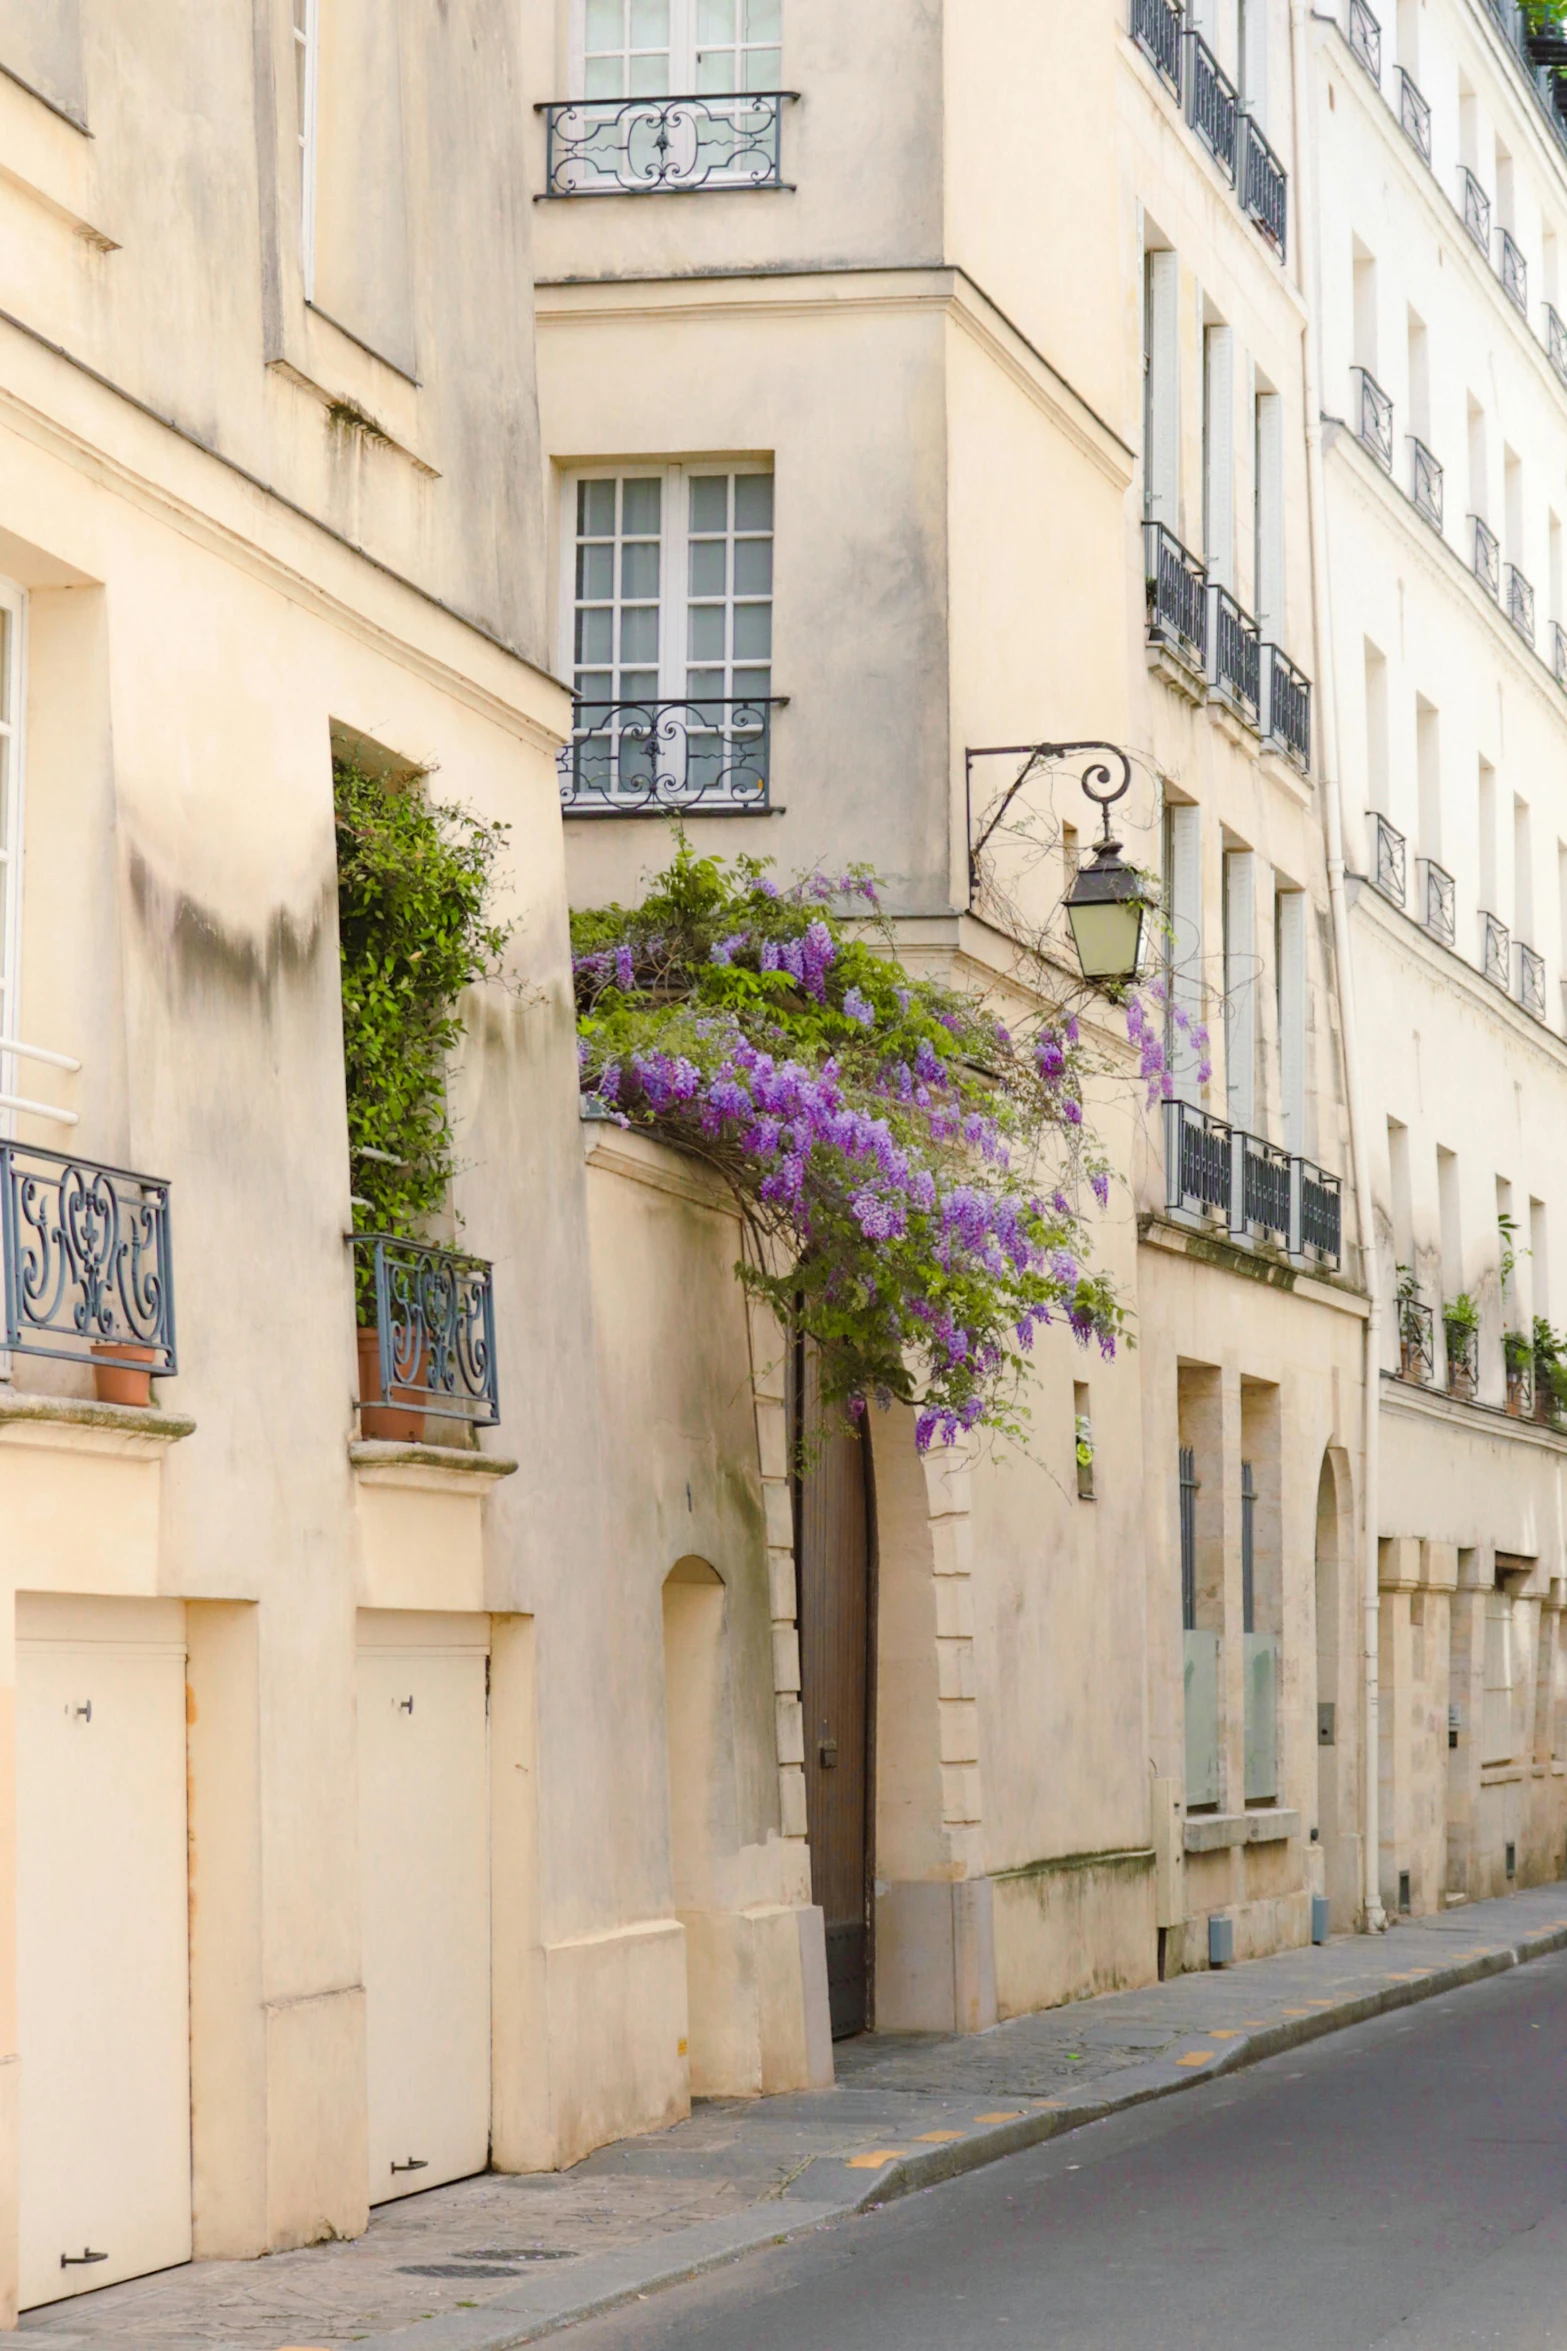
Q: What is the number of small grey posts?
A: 2